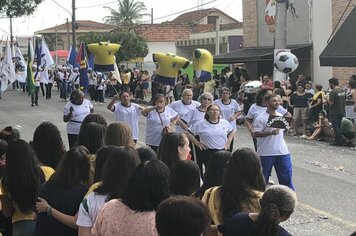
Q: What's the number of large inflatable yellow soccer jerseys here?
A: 3